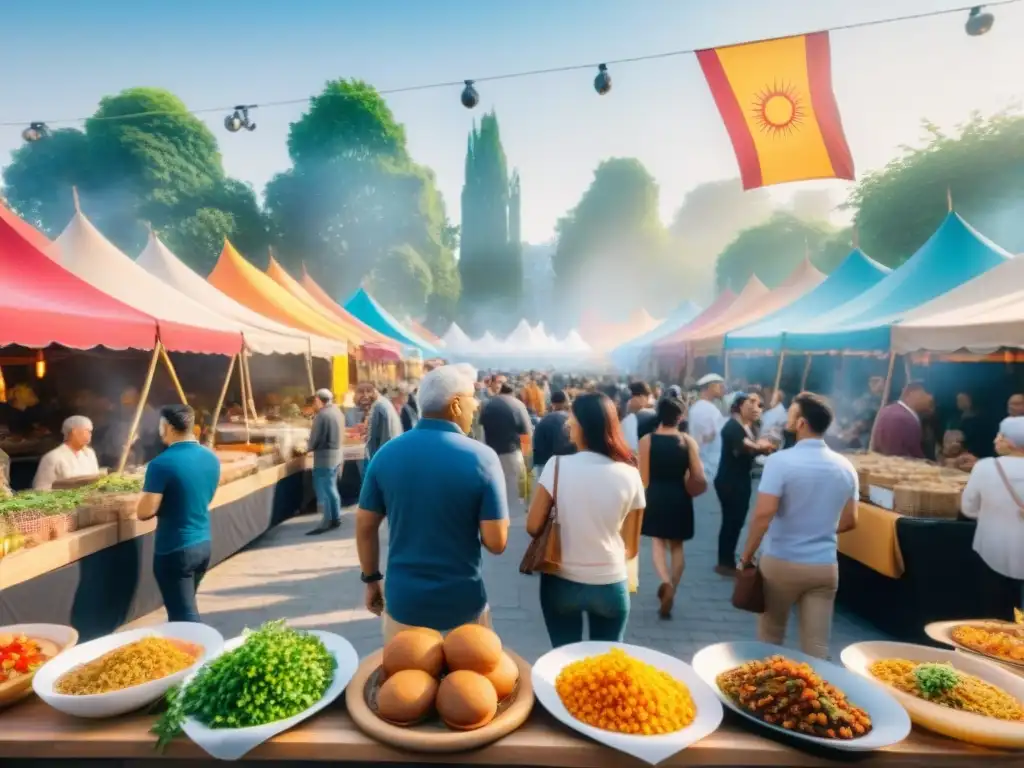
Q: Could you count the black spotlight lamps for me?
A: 5